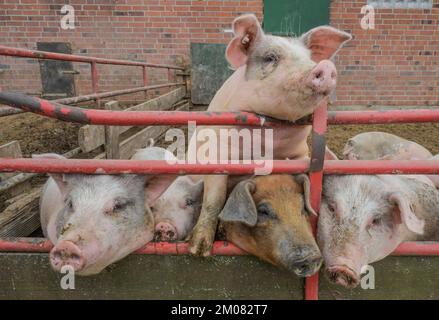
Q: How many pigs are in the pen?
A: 6